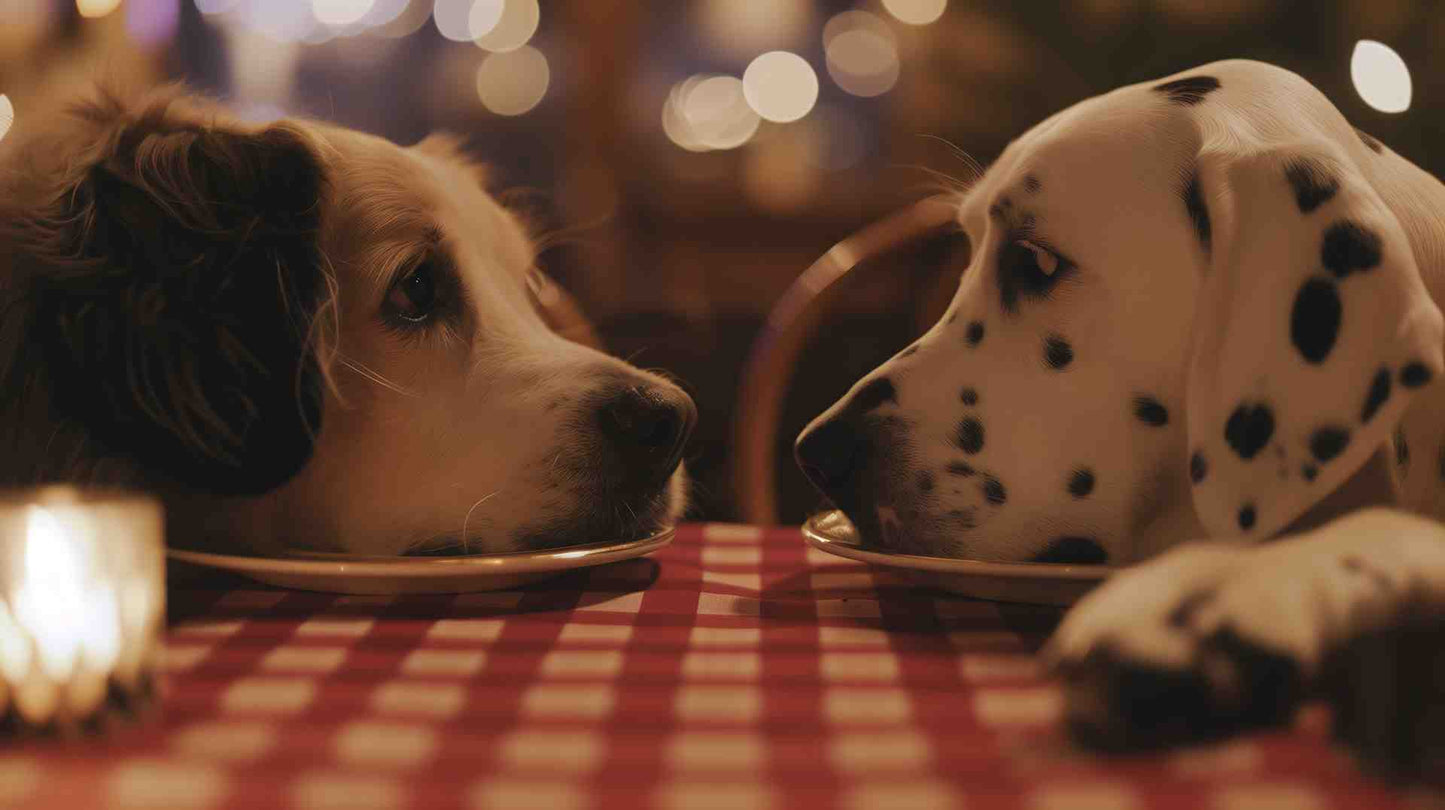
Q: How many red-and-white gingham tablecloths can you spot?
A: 1